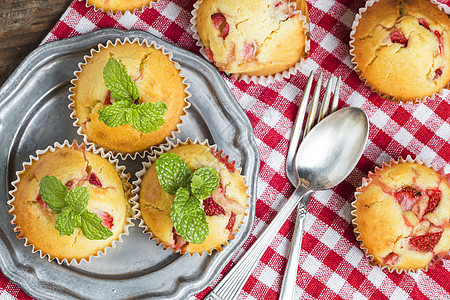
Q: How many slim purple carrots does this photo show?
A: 0